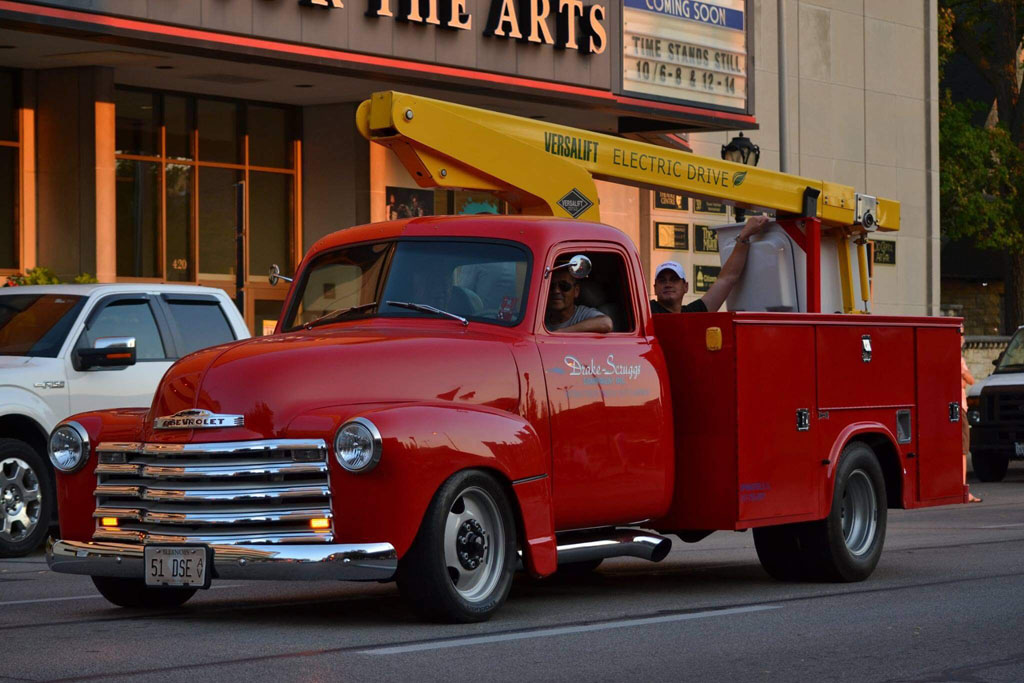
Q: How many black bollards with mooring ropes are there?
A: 0